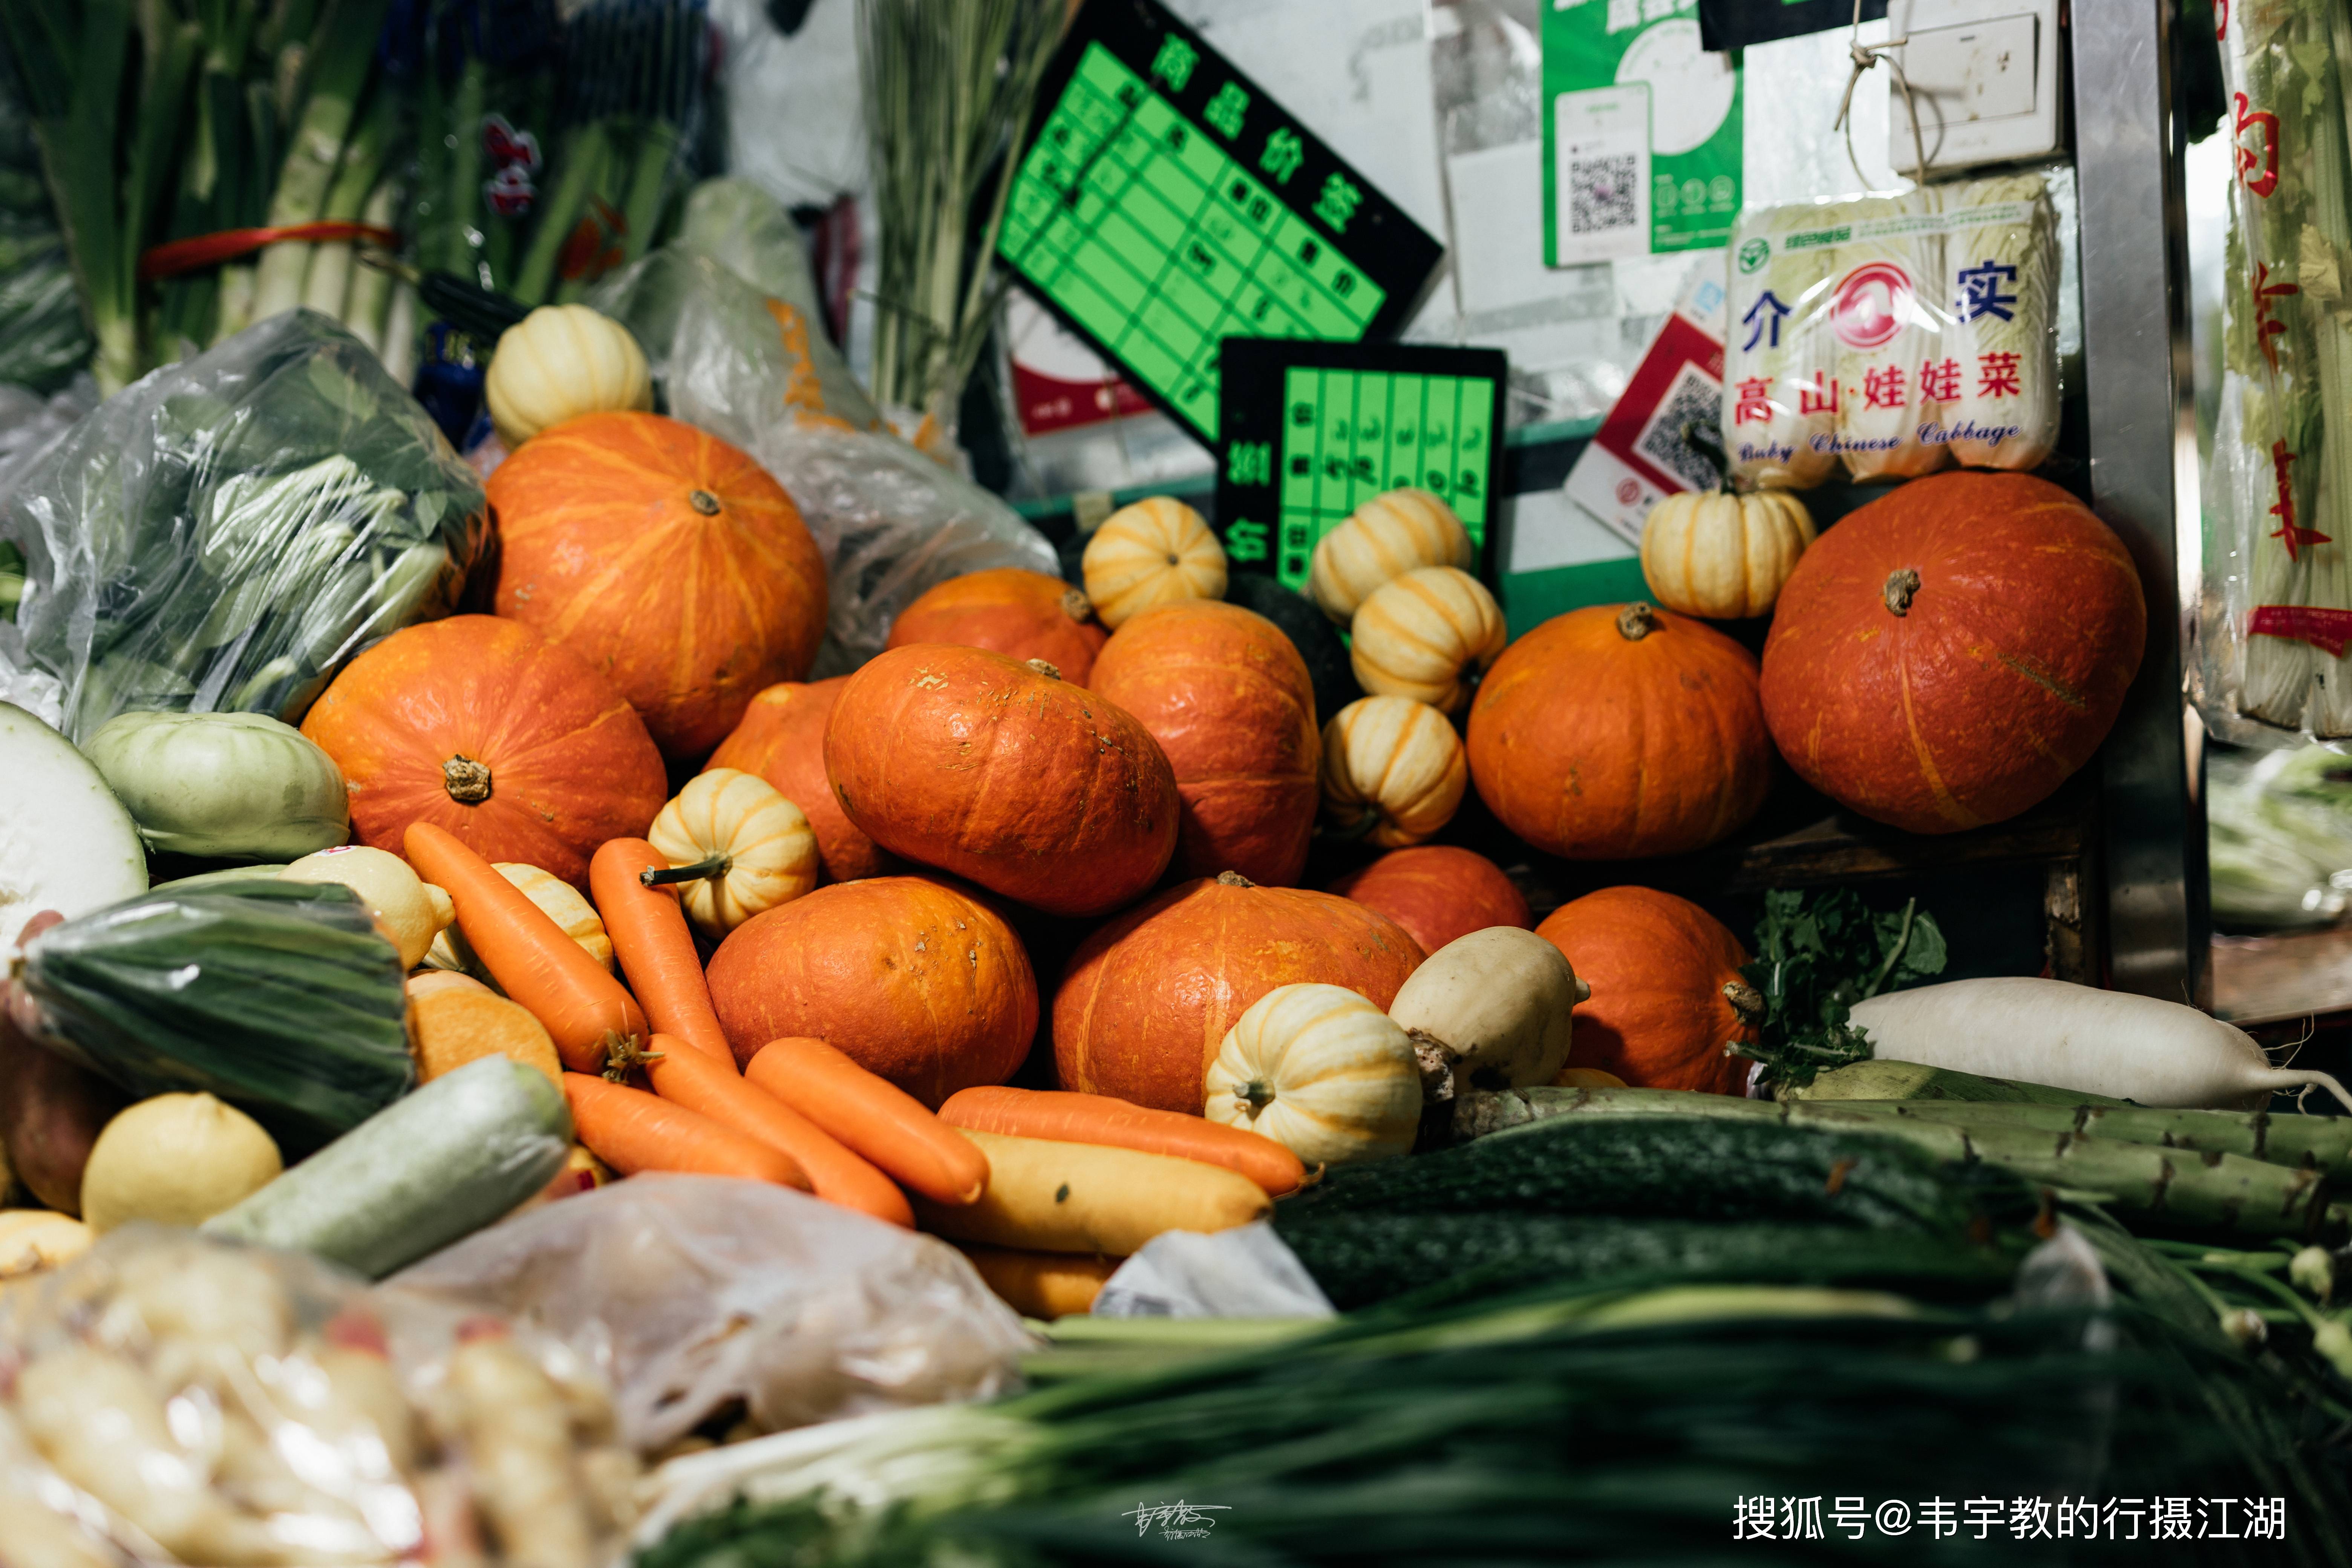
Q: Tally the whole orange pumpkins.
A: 12